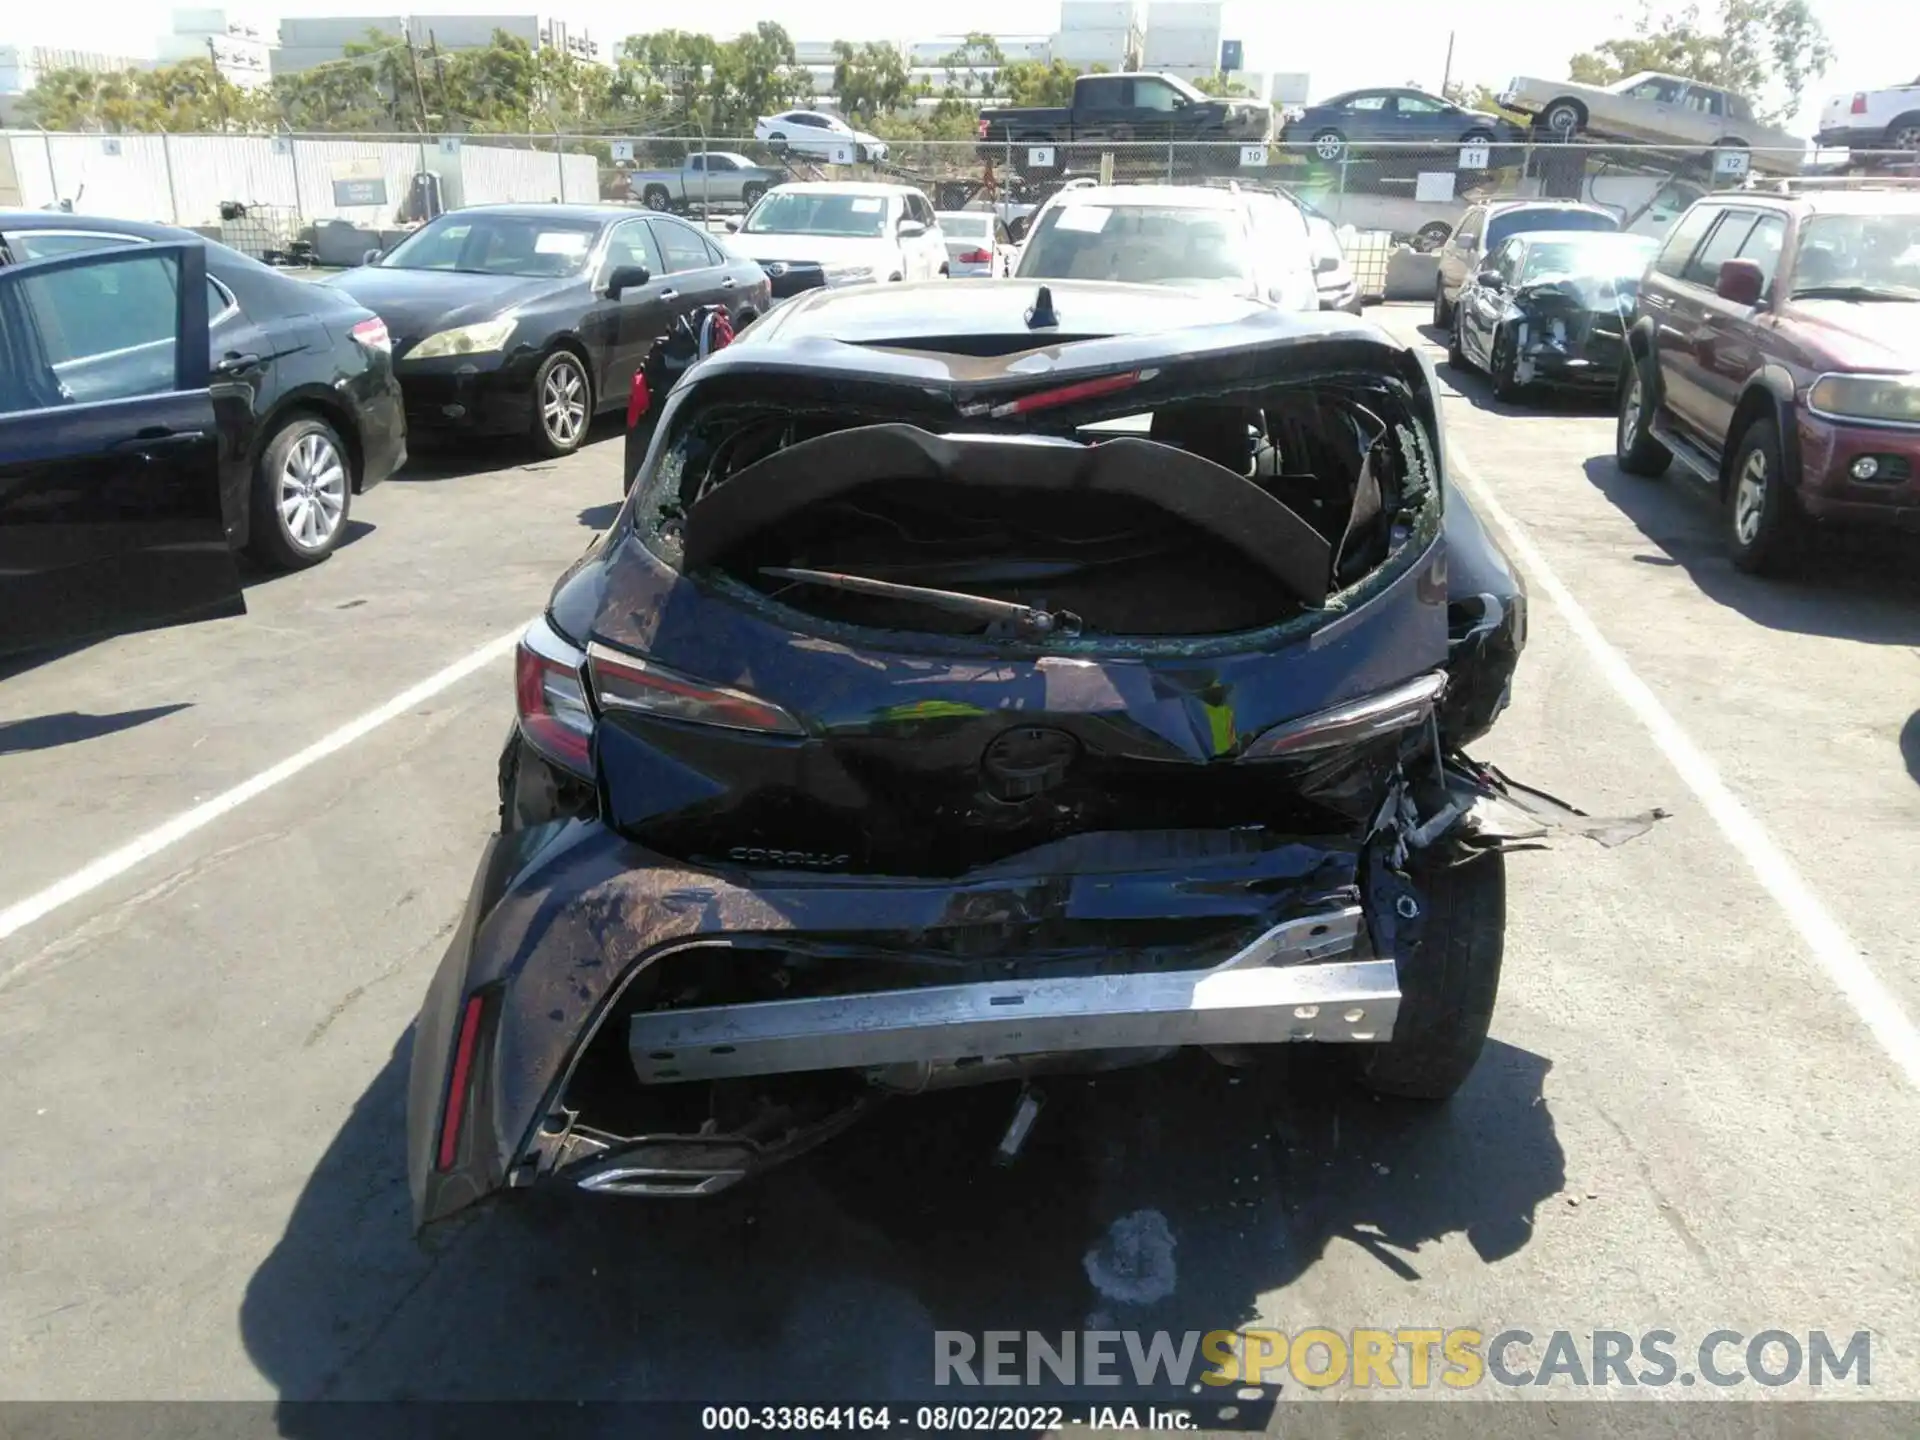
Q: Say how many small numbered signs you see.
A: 9